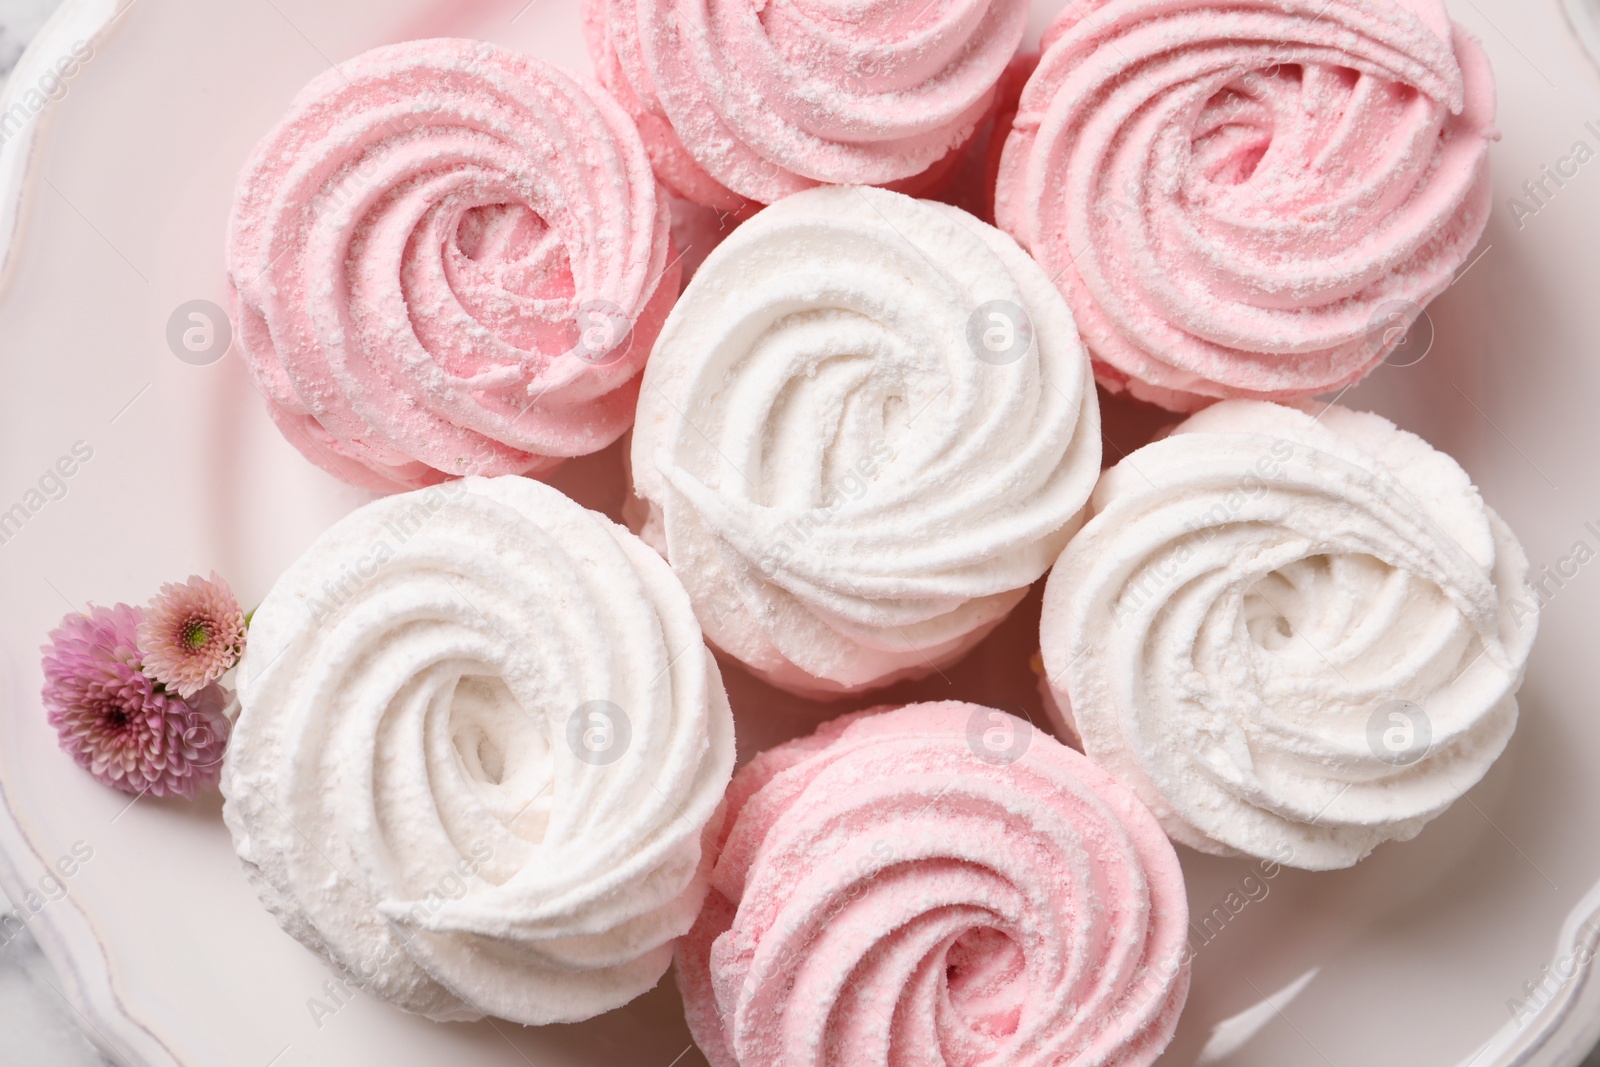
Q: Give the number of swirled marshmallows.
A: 7